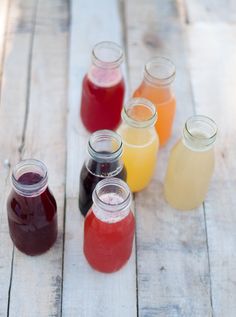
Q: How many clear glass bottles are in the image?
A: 7